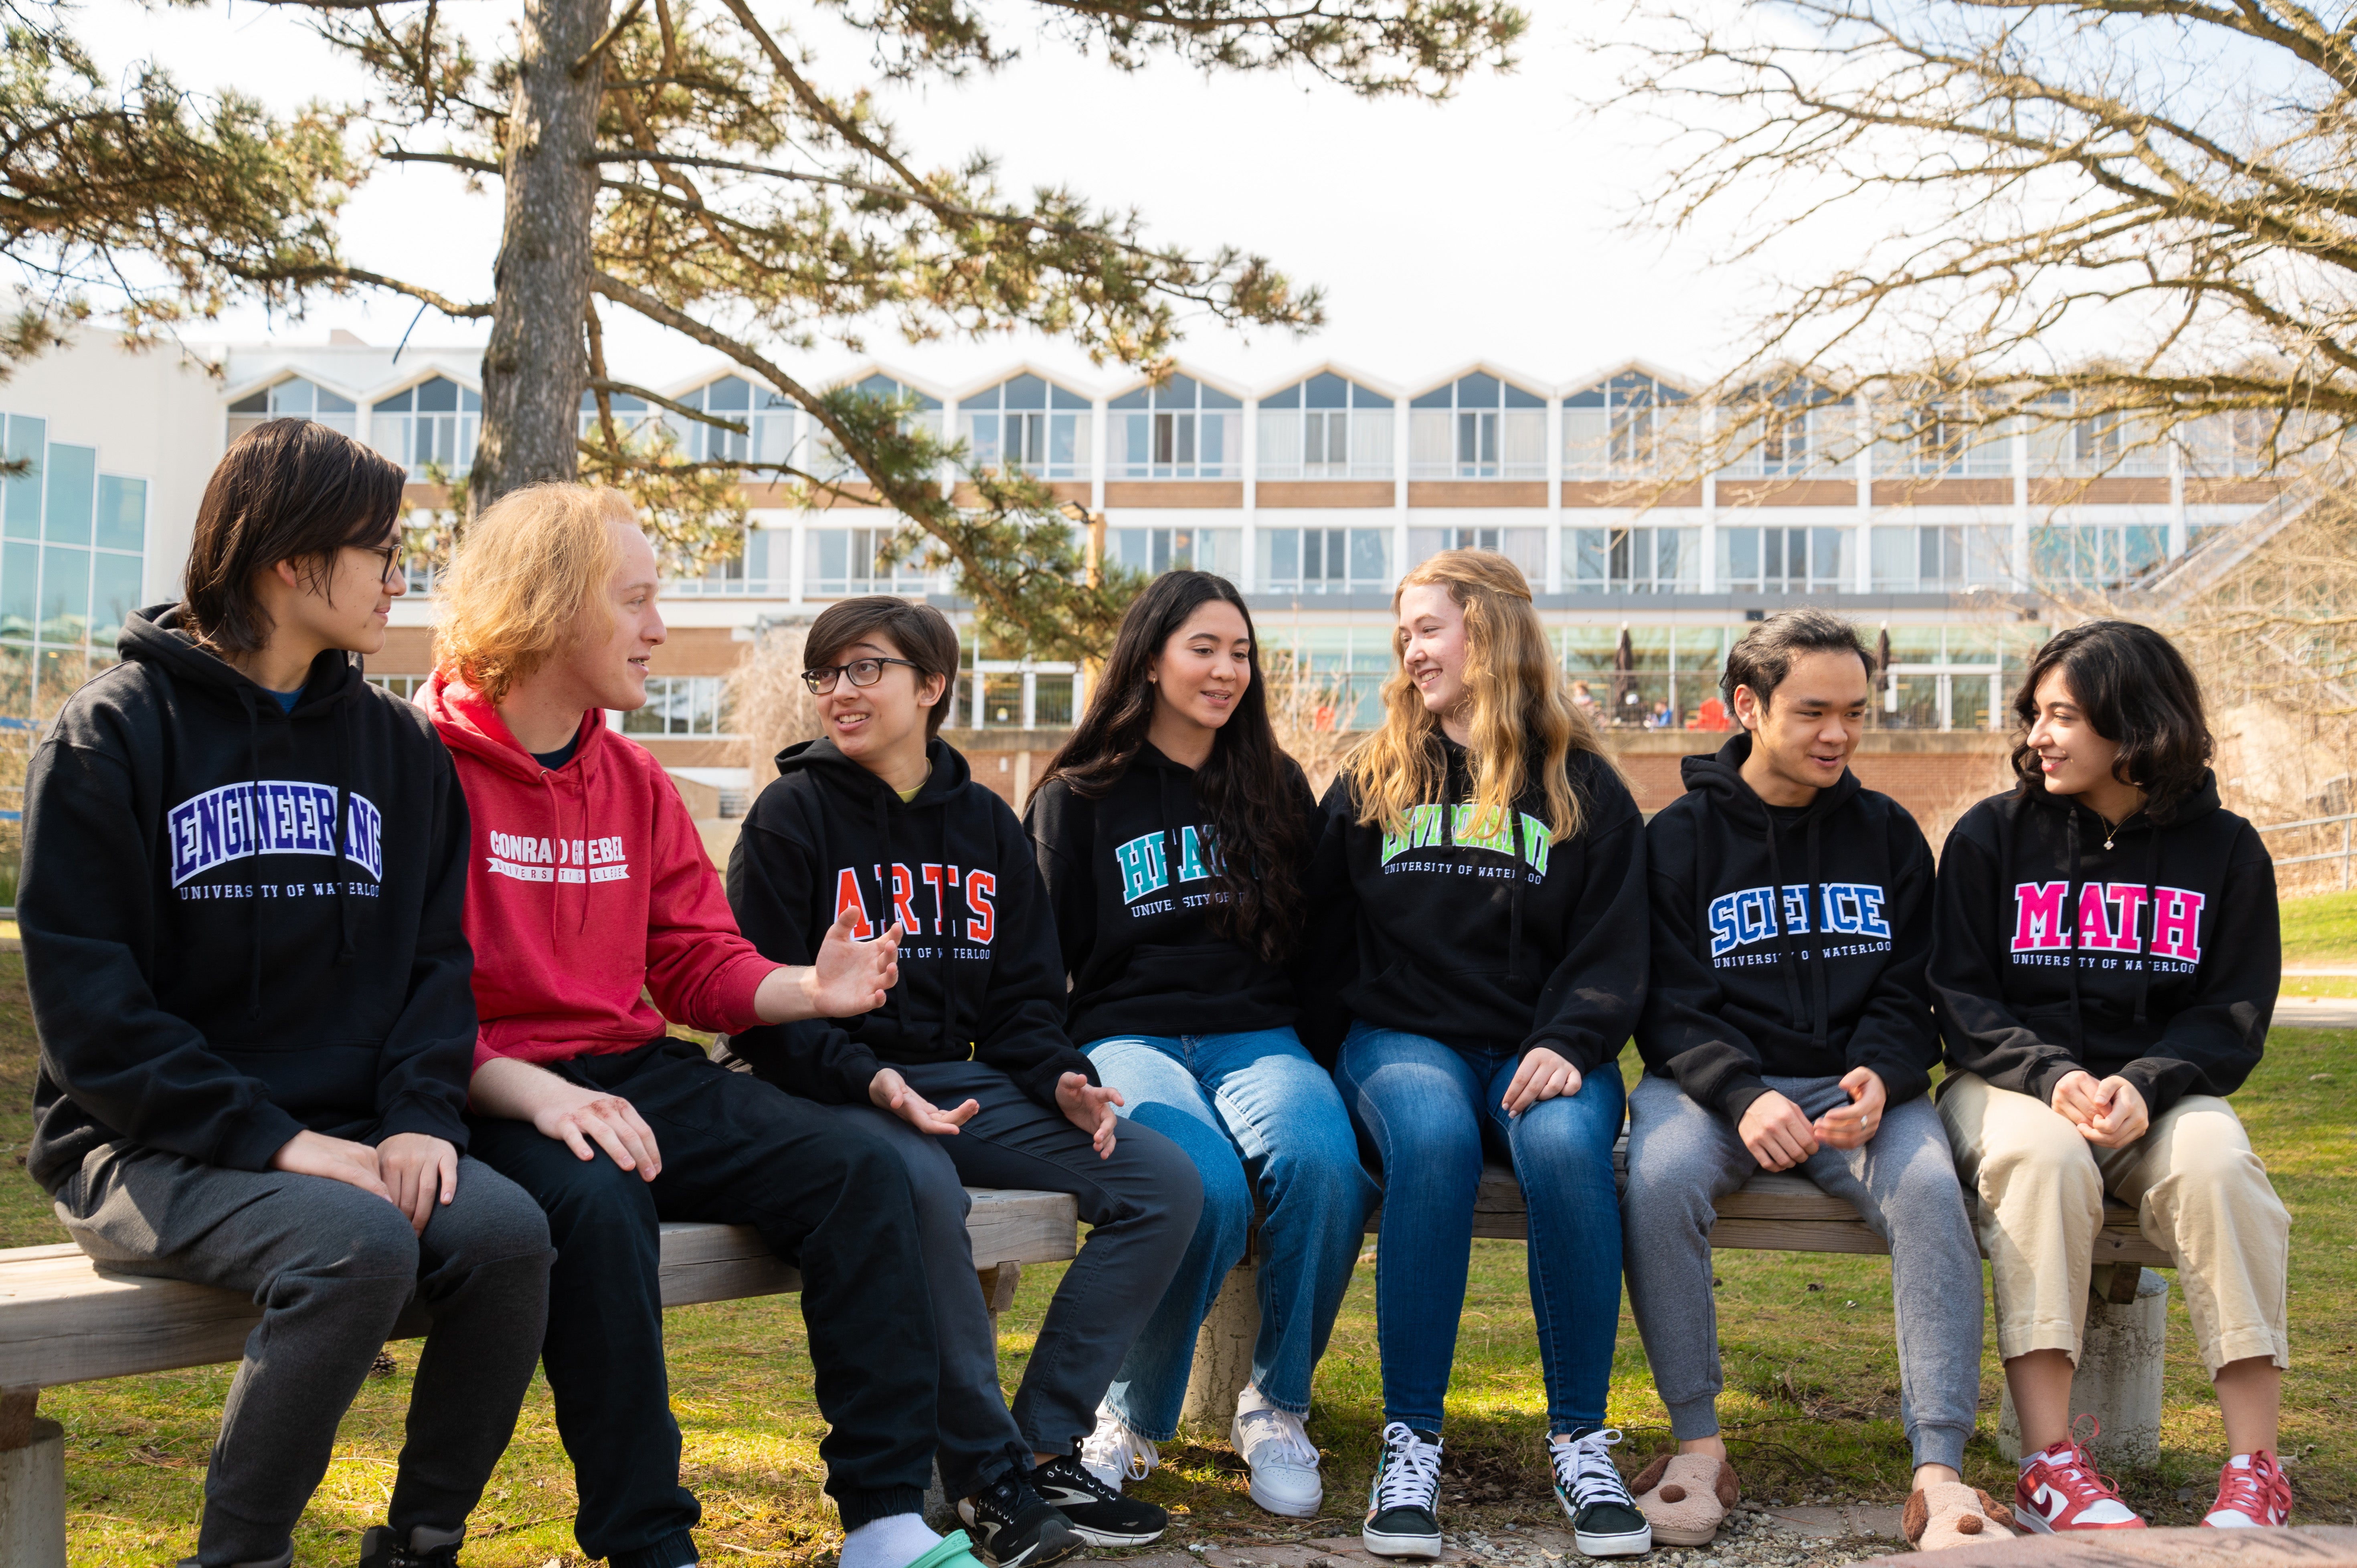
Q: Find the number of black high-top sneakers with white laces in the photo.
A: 2